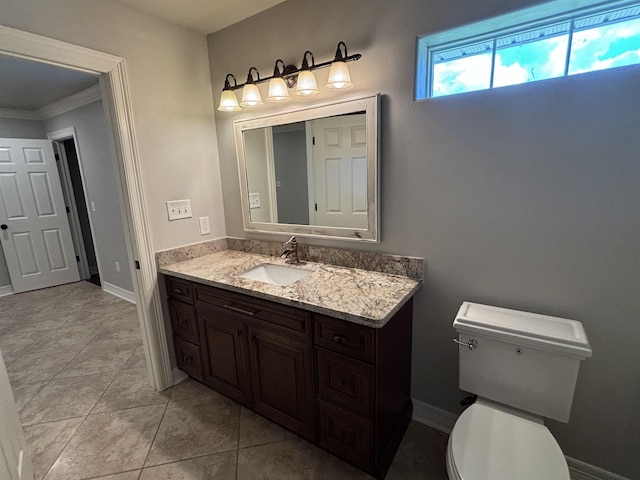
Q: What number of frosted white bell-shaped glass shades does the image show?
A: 5